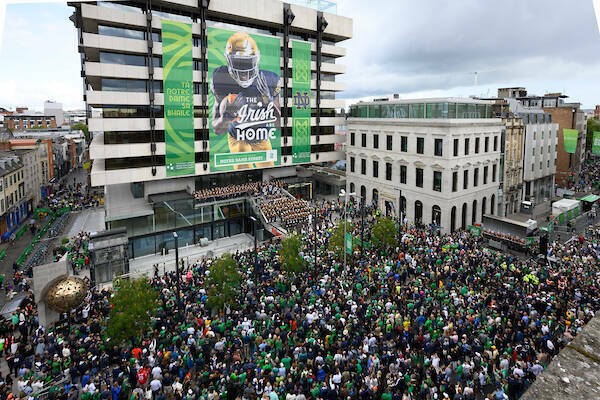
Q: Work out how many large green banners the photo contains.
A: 3